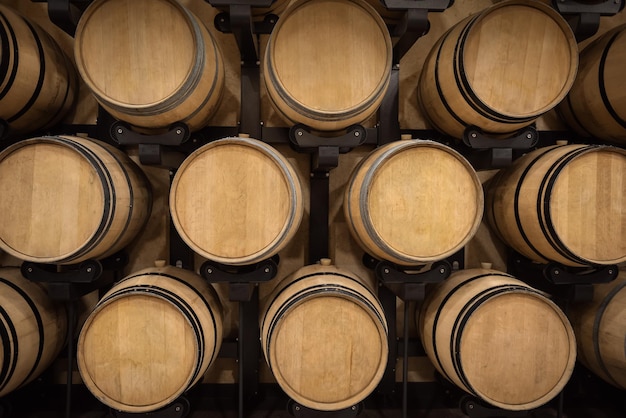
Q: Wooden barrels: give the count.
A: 14